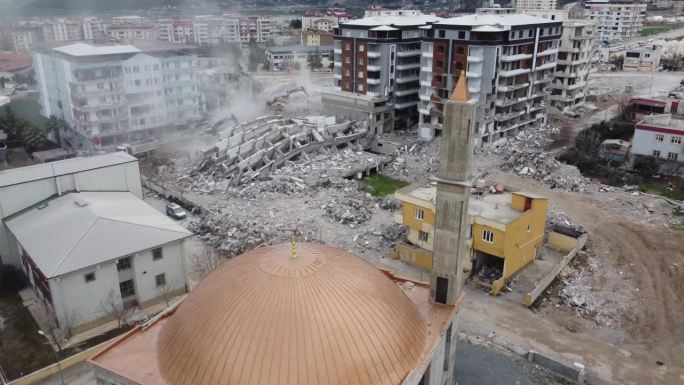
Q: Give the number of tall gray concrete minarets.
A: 1